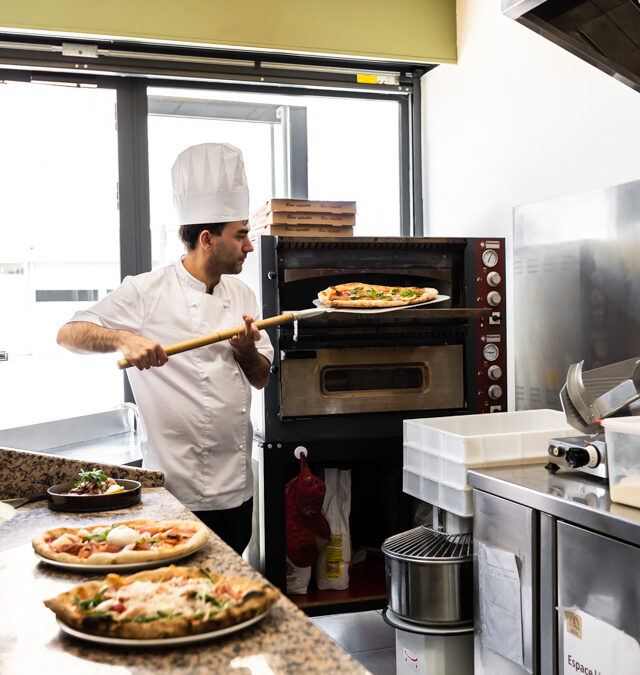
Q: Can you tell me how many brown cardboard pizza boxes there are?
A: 3